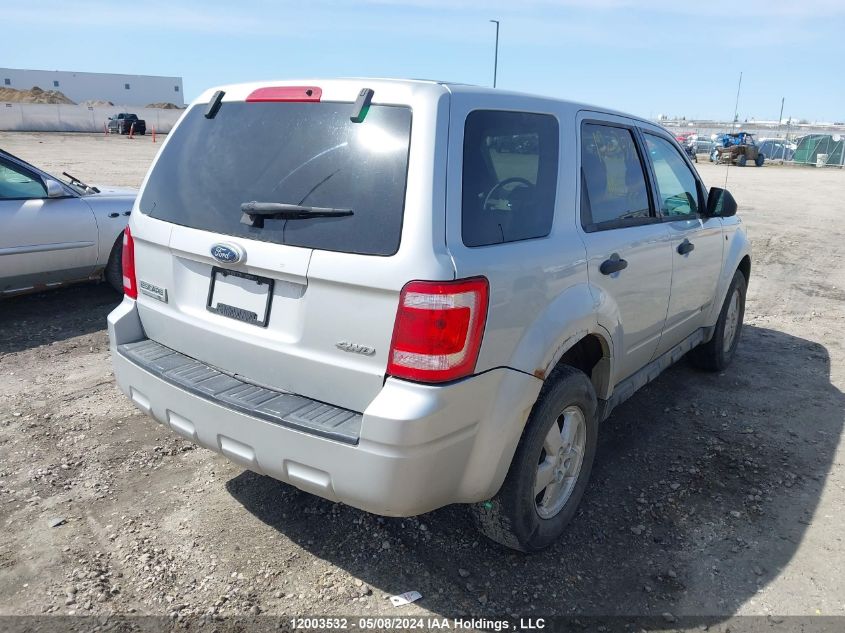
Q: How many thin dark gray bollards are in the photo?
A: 0